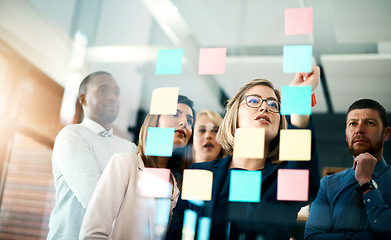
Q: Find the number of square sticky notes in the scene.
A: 13